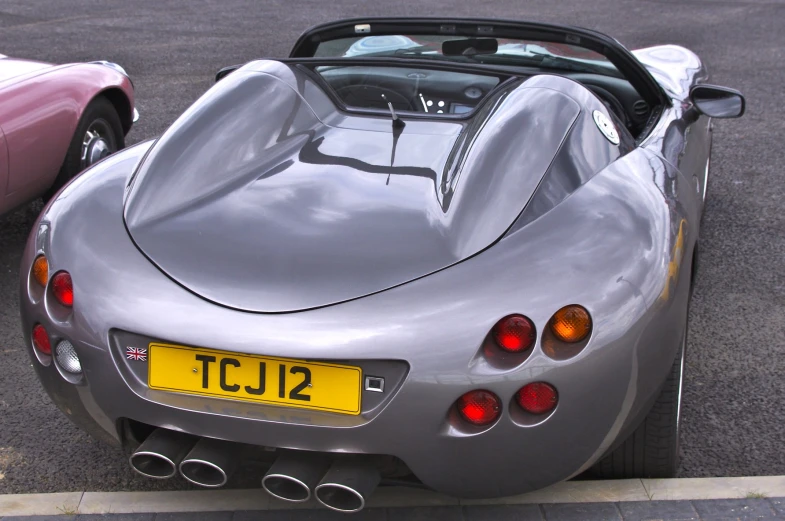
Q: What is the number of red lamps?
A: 5